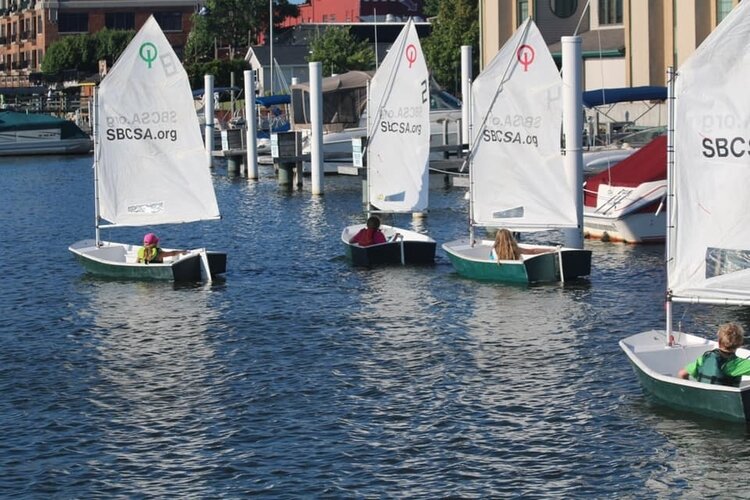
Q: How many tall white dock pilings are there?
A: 5